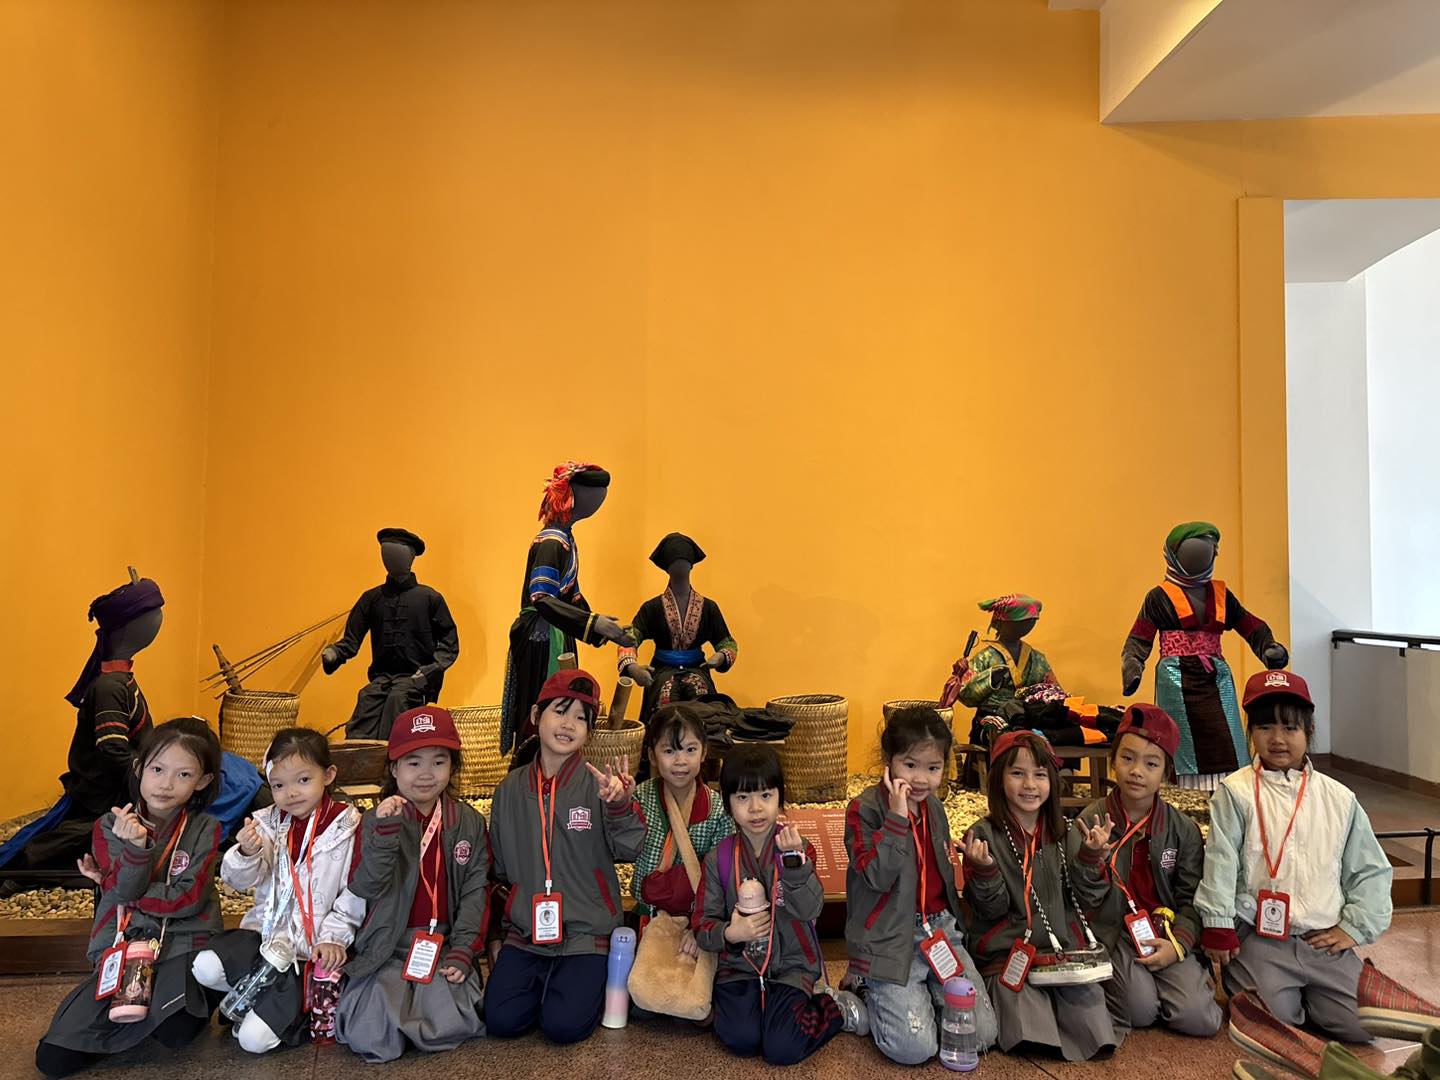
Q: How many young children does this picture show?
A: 10